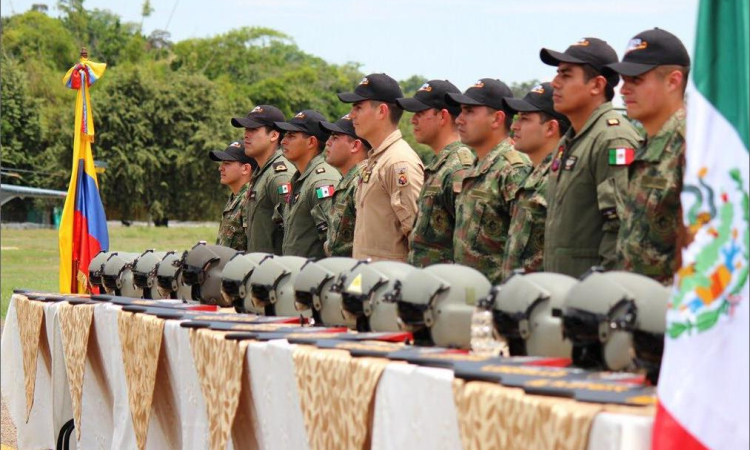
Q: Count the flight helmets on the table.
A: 13